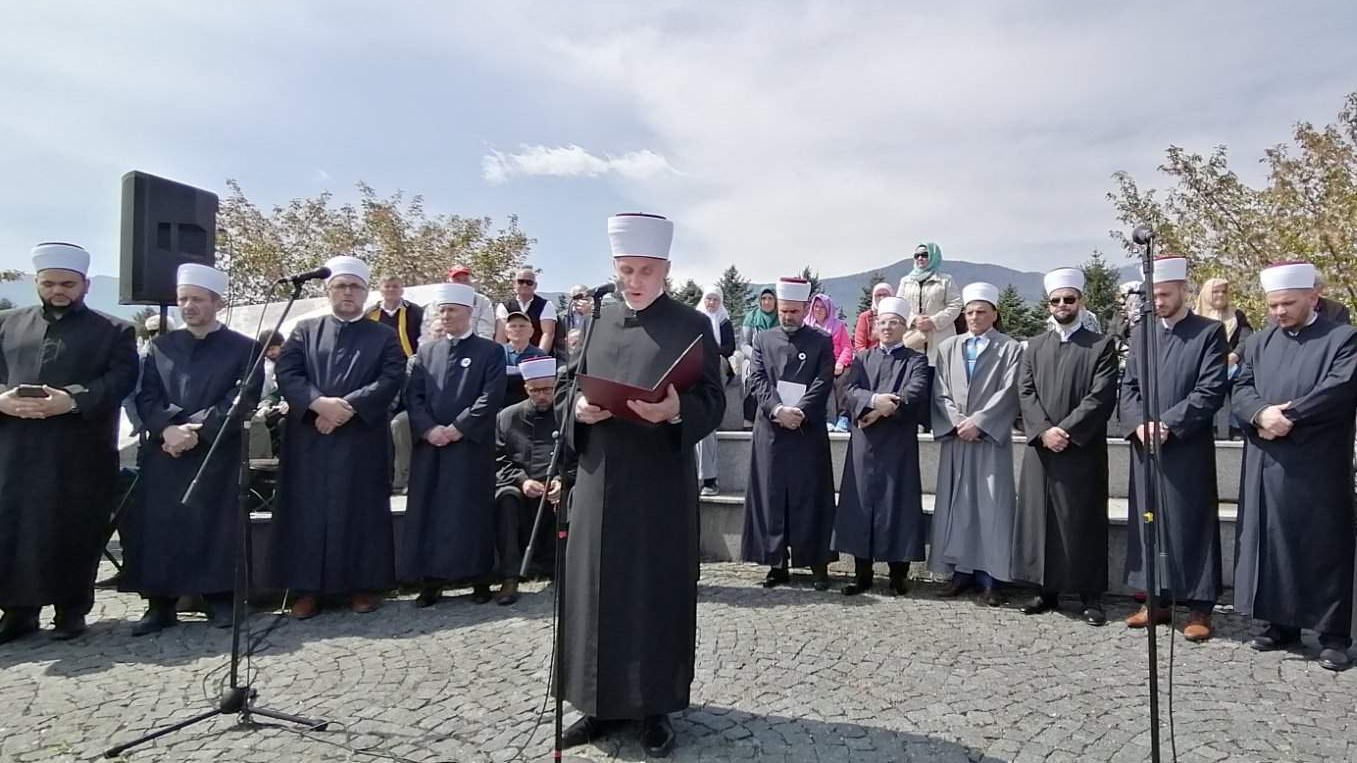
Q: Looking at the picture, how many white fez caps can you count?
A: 12